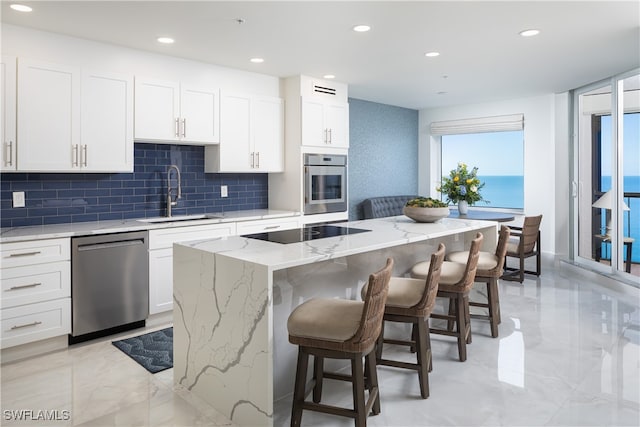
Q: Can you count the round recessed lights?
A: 7